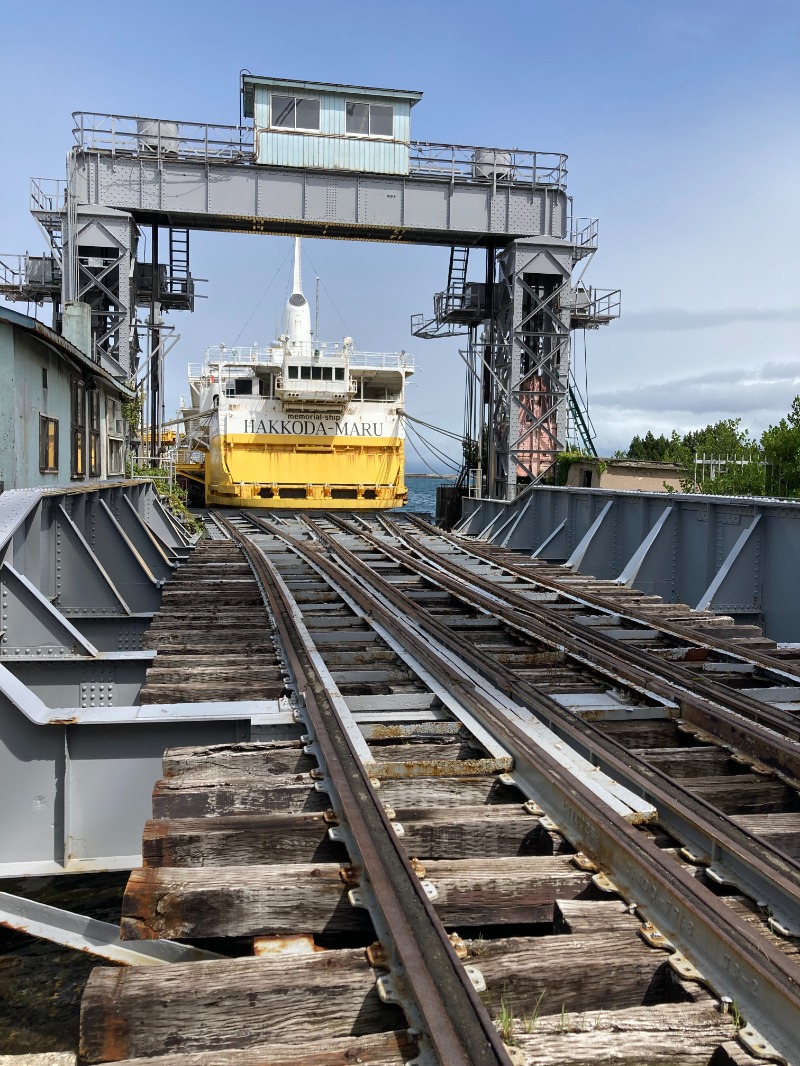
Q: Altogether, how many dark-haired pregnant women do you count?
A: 0